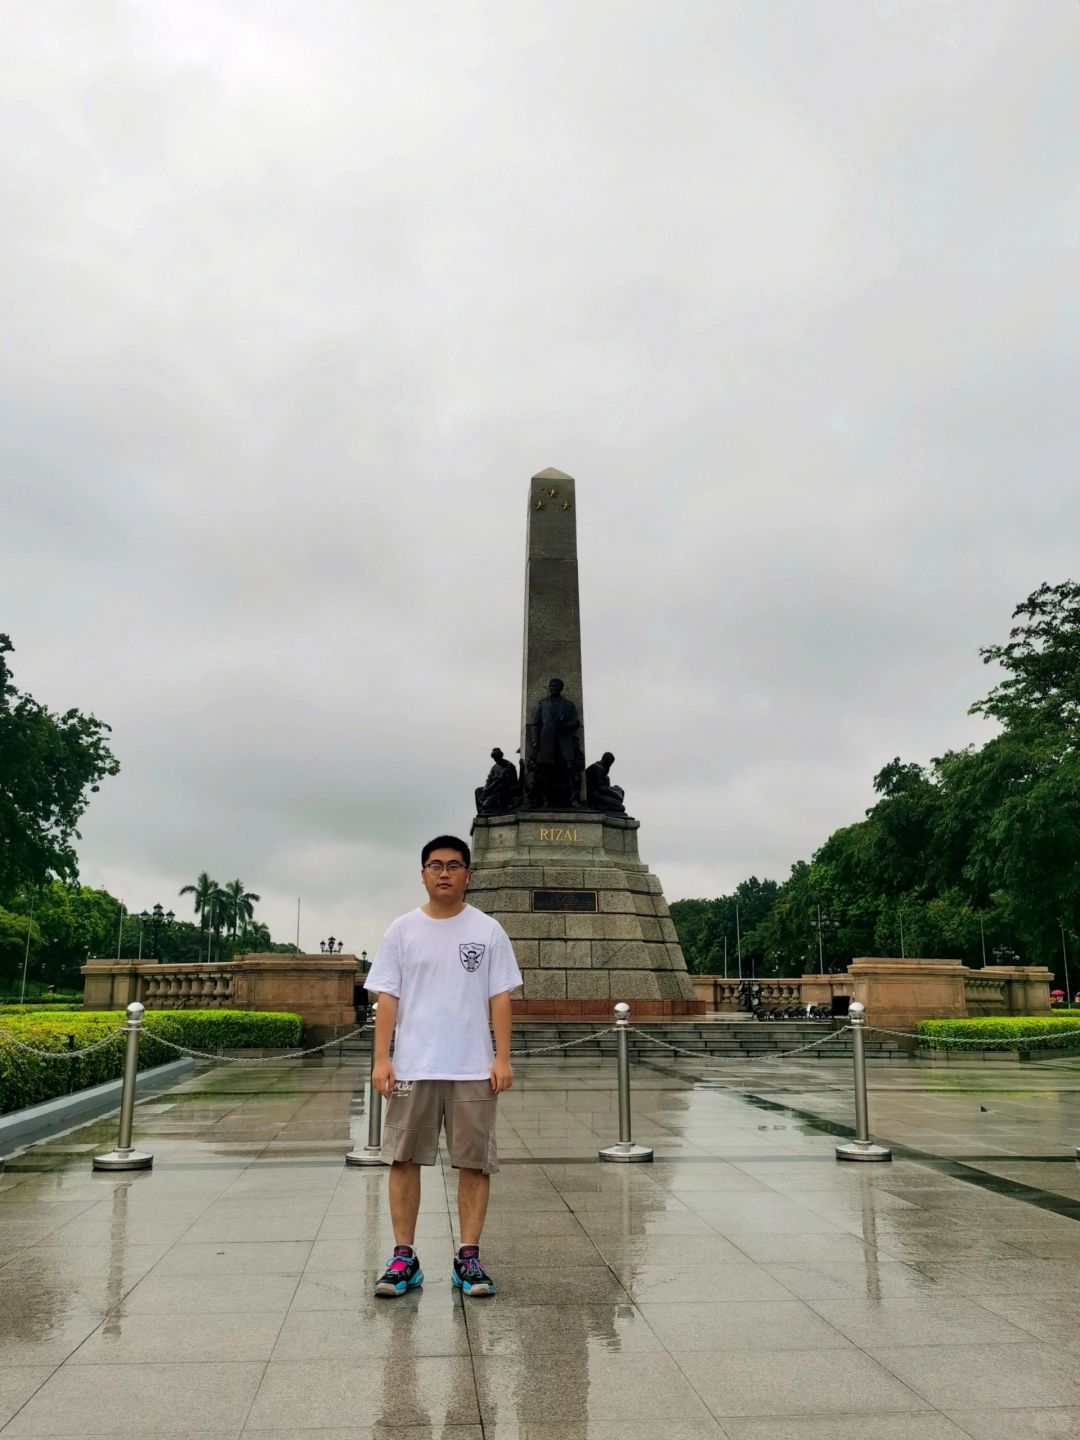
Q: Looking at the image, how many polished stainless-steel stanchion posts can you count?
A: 4